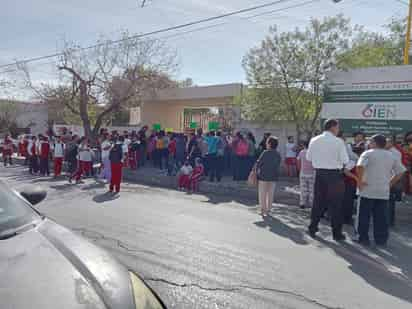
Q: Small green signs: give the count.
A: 3